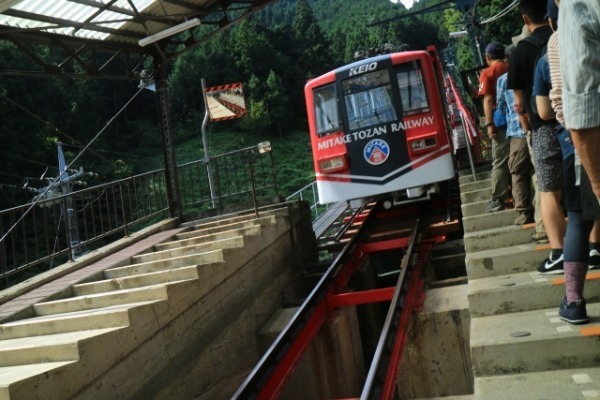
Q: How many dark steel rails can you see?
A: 2